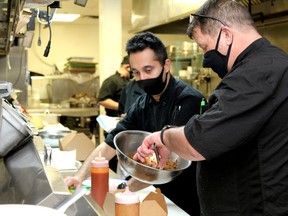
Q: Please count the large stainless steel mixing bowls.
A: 1